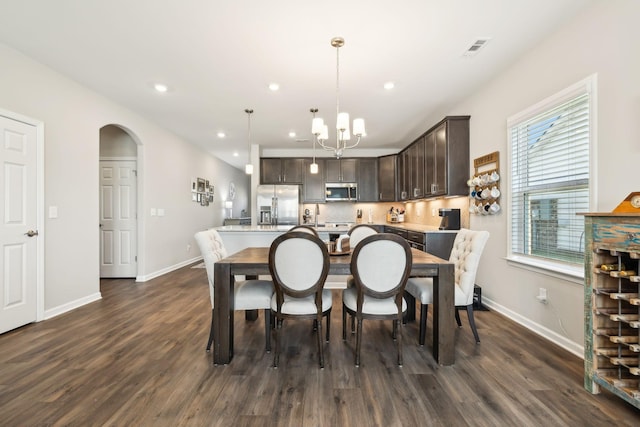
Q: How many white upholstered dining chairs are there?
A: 6